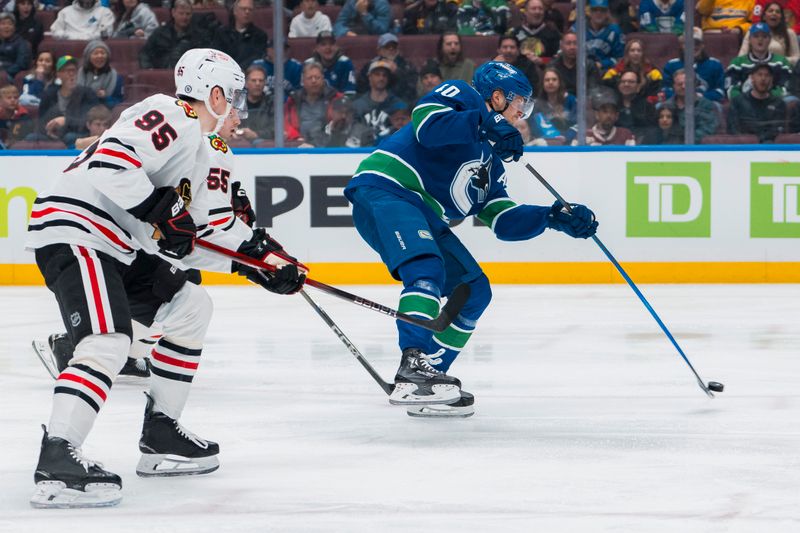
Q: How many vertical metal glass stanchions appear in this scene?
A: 3